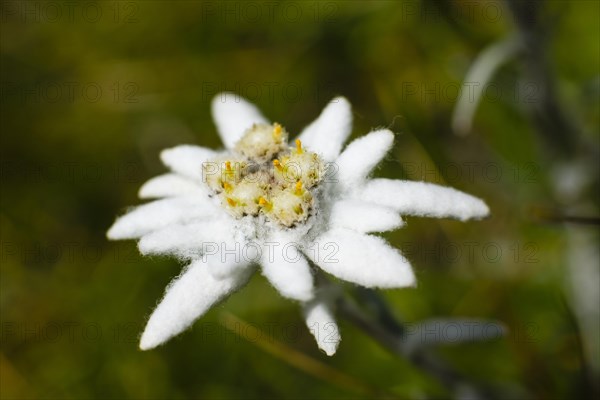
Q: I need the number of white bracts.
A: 14